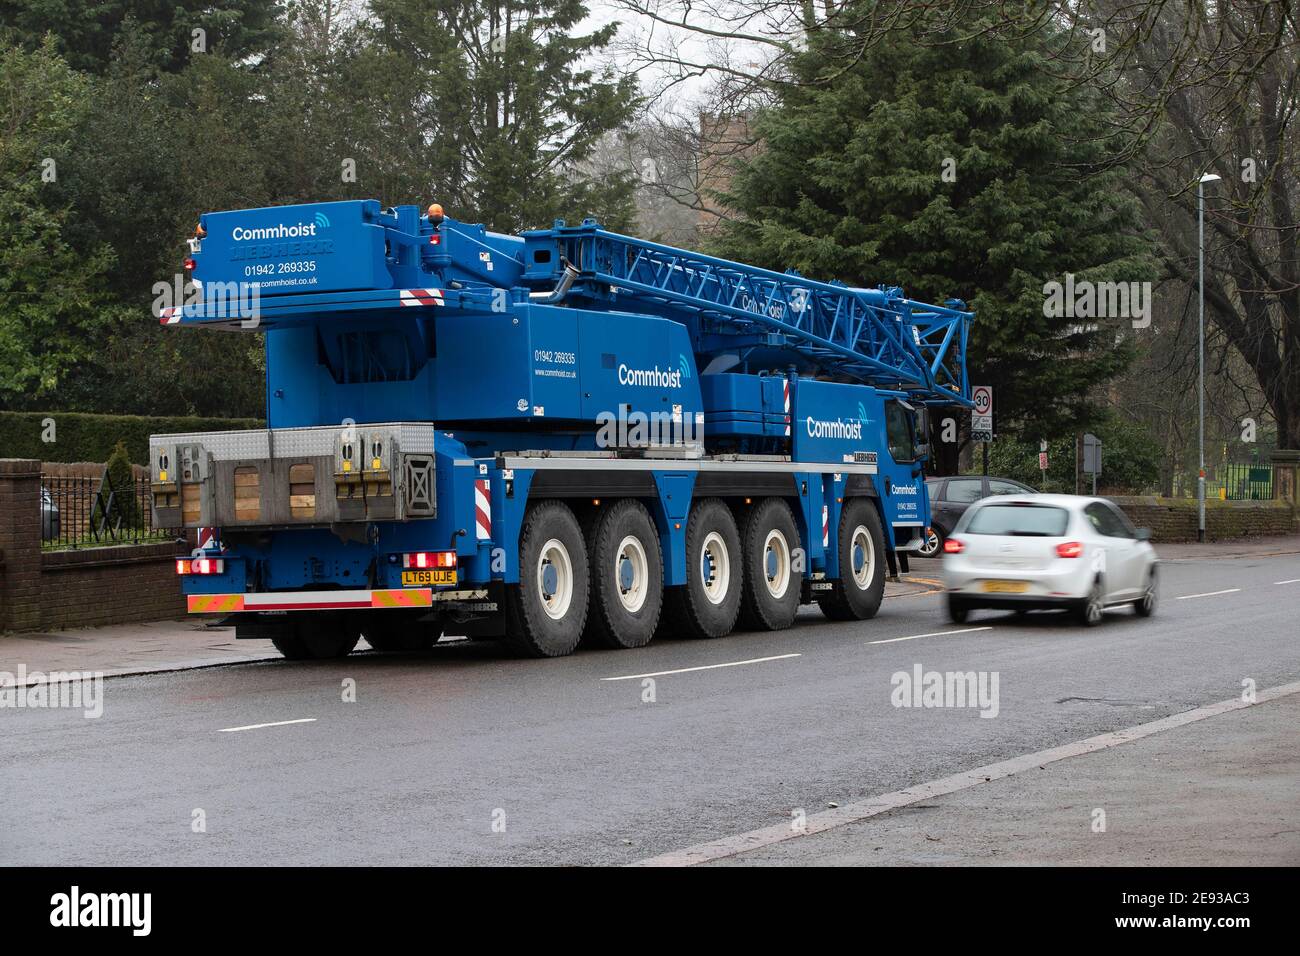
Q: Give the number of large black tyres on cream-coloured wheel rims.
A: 5